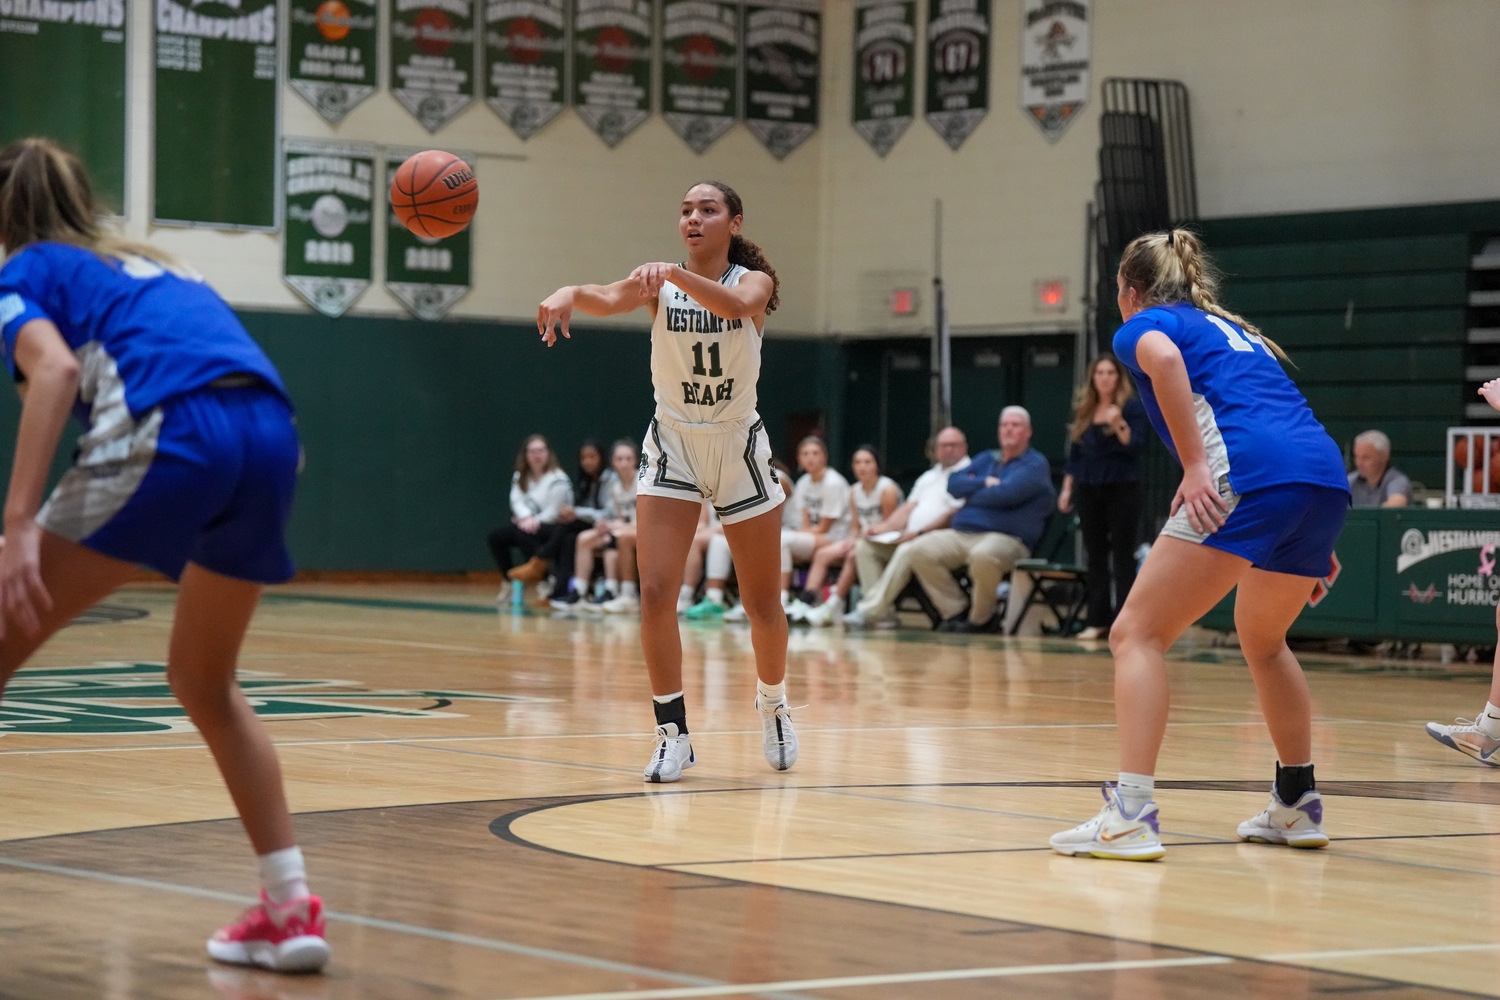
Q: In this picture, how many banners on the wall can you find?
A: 13